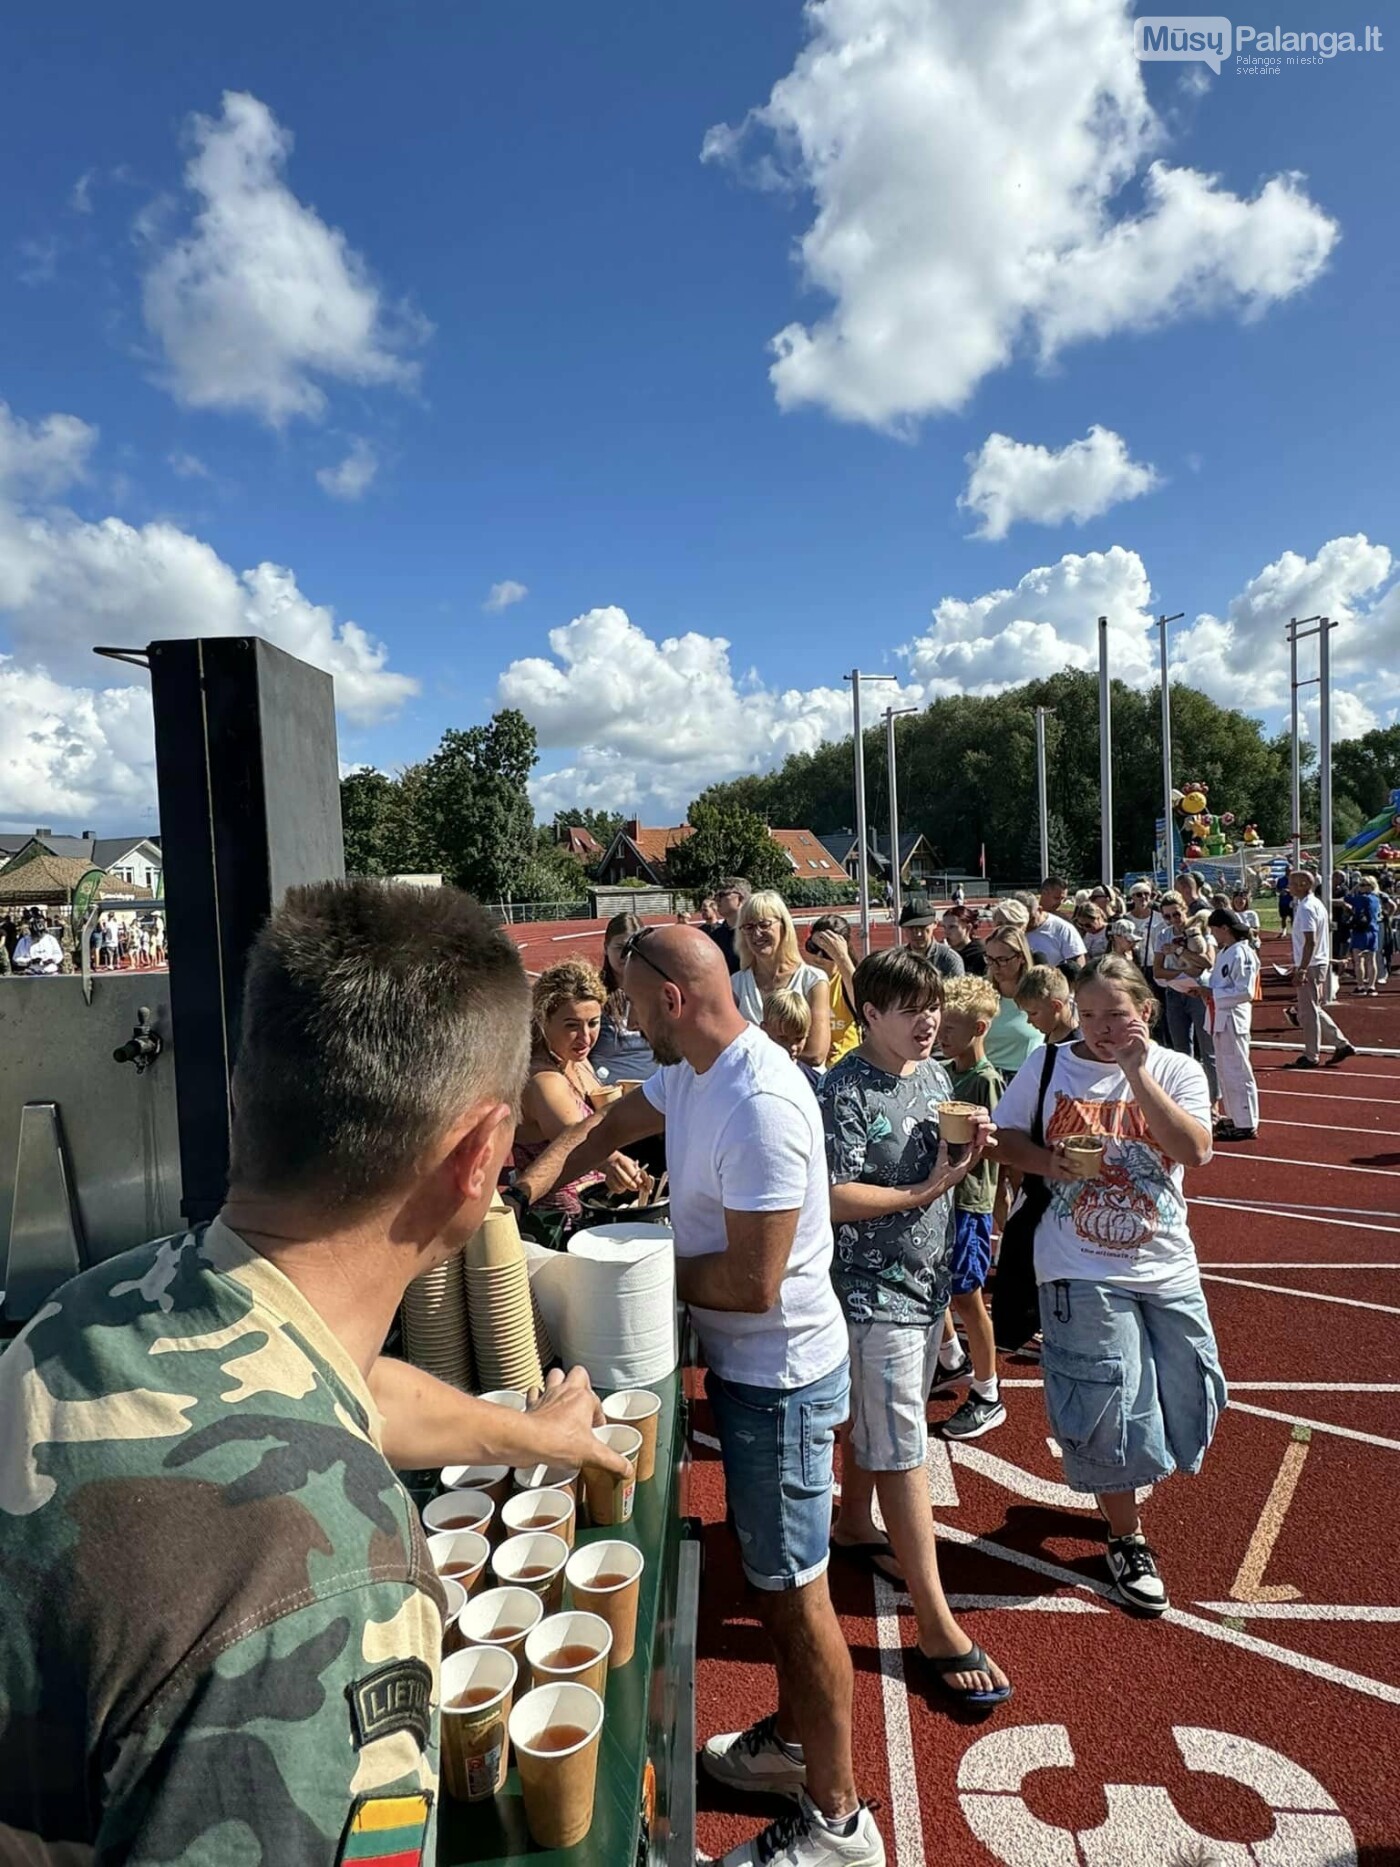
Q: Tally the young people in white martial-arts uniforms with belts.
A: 1